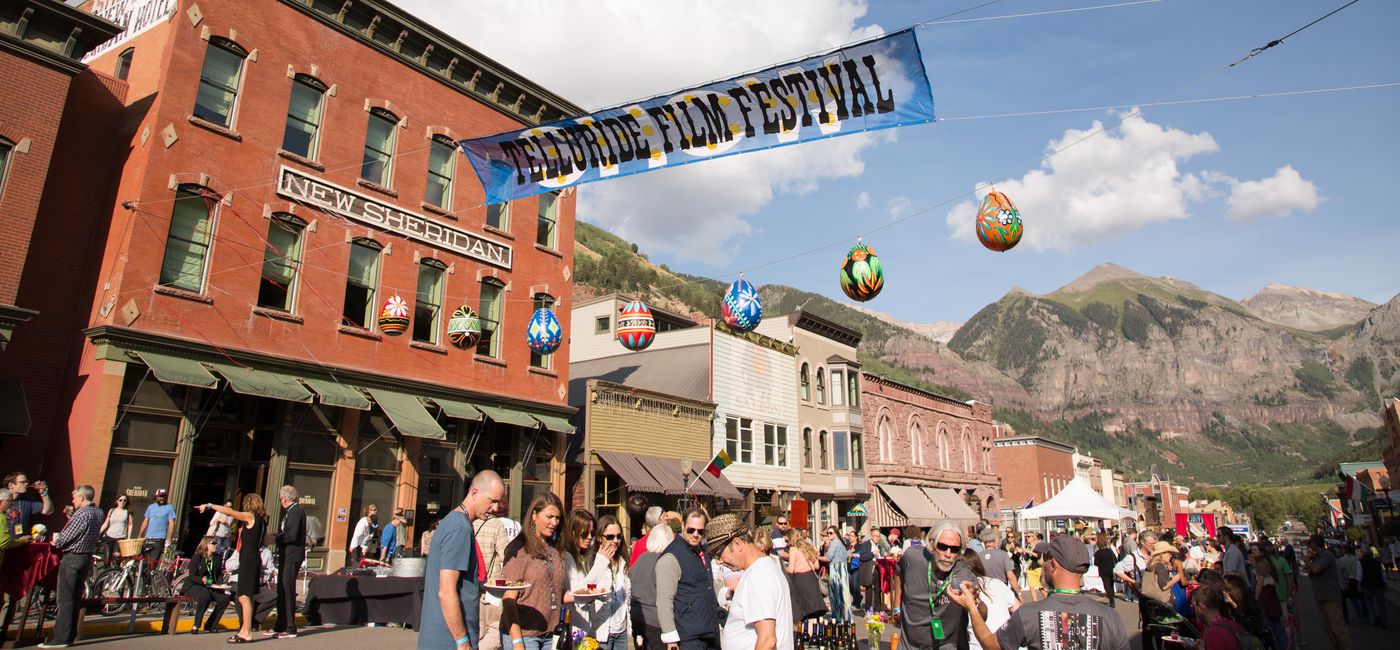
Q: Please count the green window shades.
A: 7